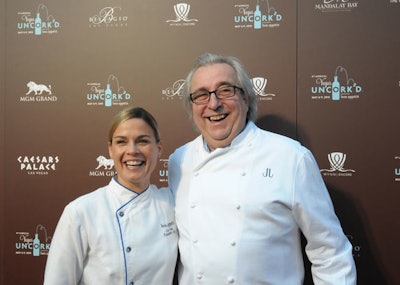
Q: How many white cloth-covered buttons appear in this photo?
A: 9